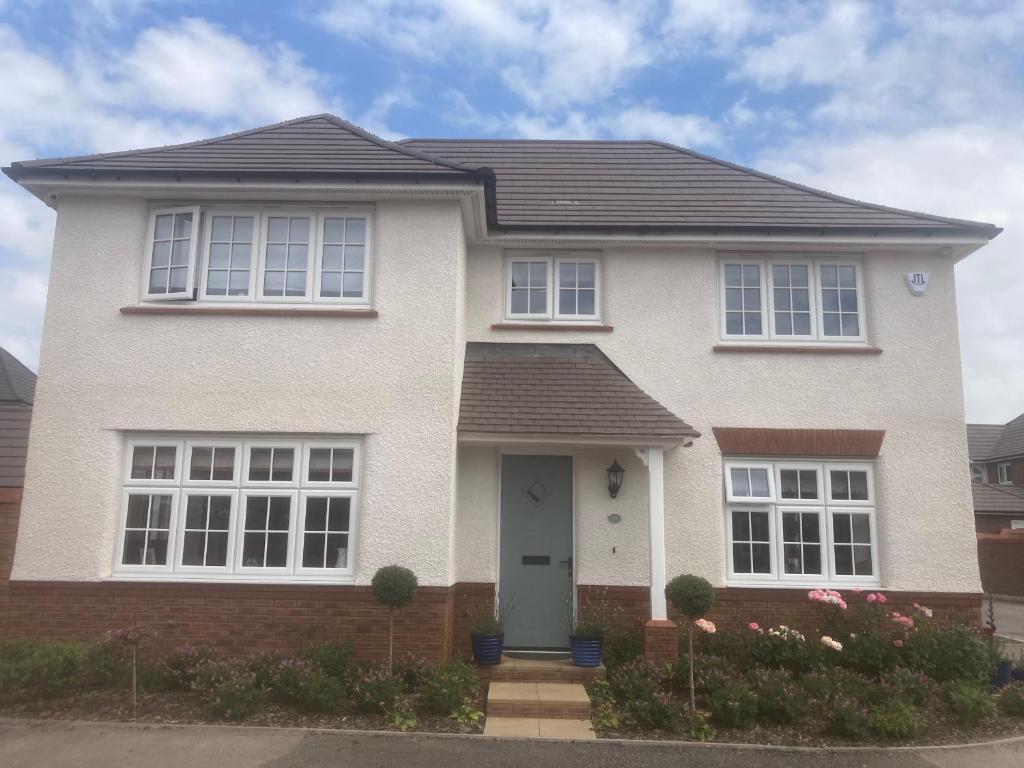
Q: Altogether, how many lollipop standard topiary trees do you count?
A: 2